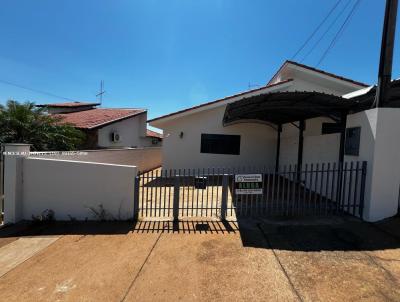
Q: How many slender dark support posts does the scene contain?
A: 3